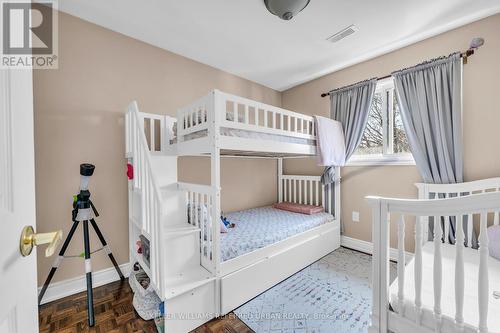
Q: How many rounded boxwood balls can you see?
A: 0